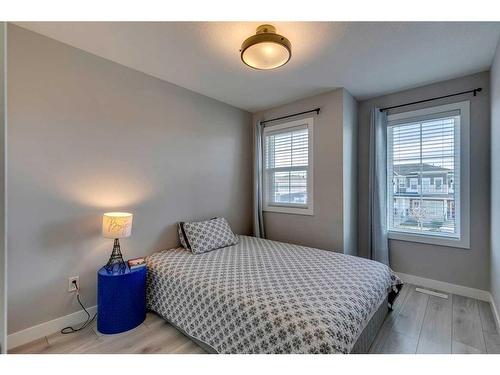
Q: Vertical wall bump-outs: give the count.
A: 1